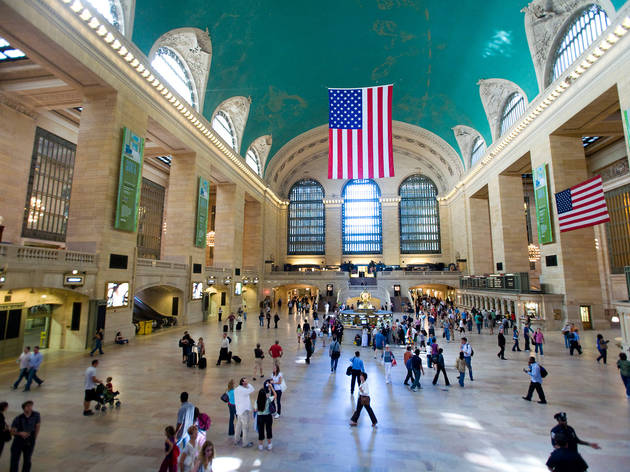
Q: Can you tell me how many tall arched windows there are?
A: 3